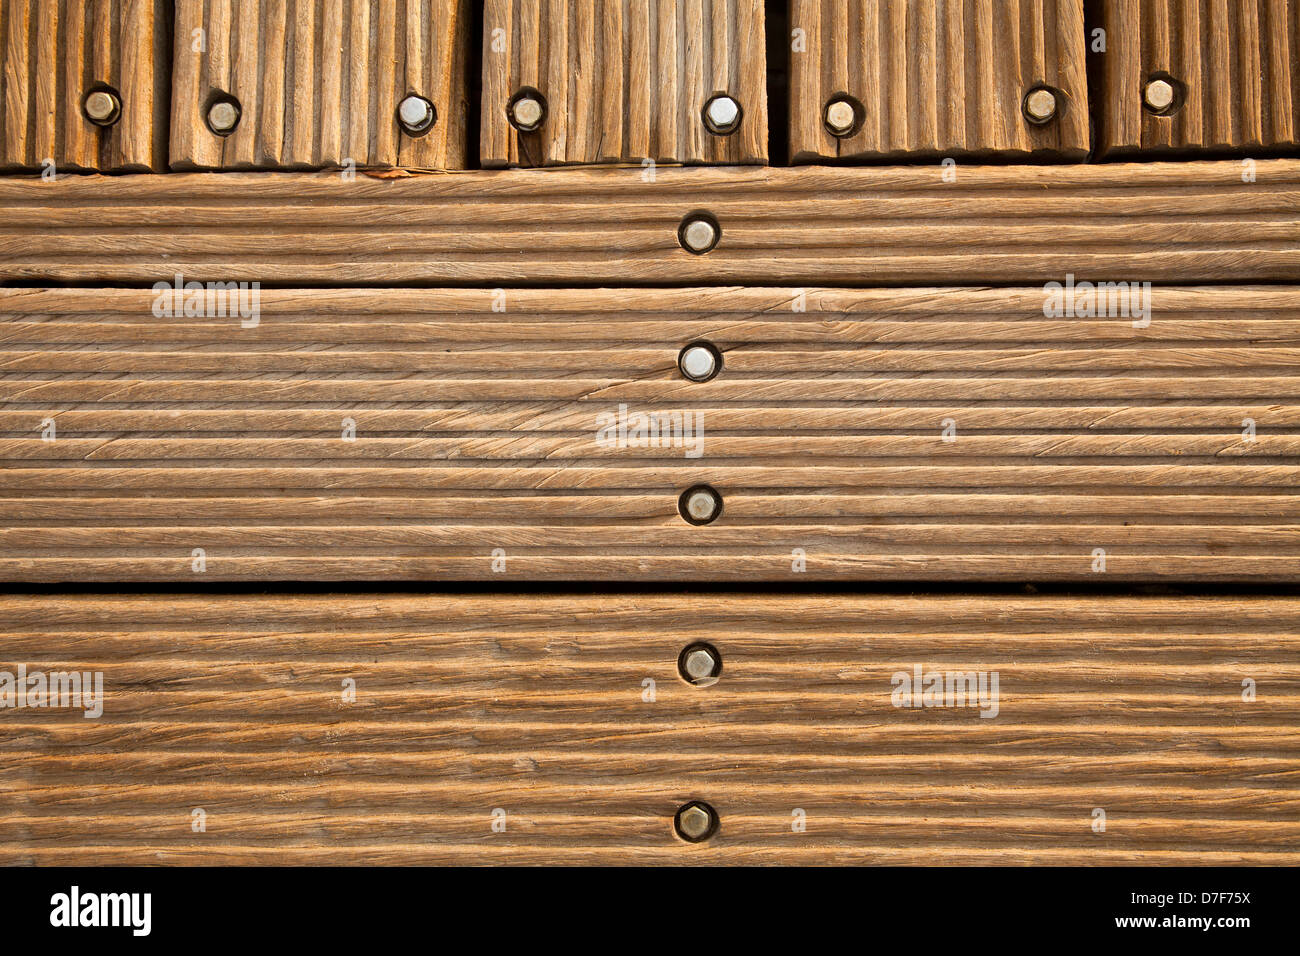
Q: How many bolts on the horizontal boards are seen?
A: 5